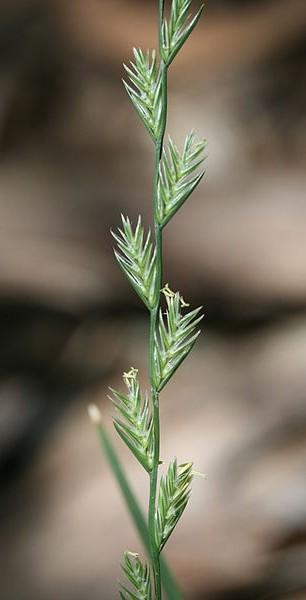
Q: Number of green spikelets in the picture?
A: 8